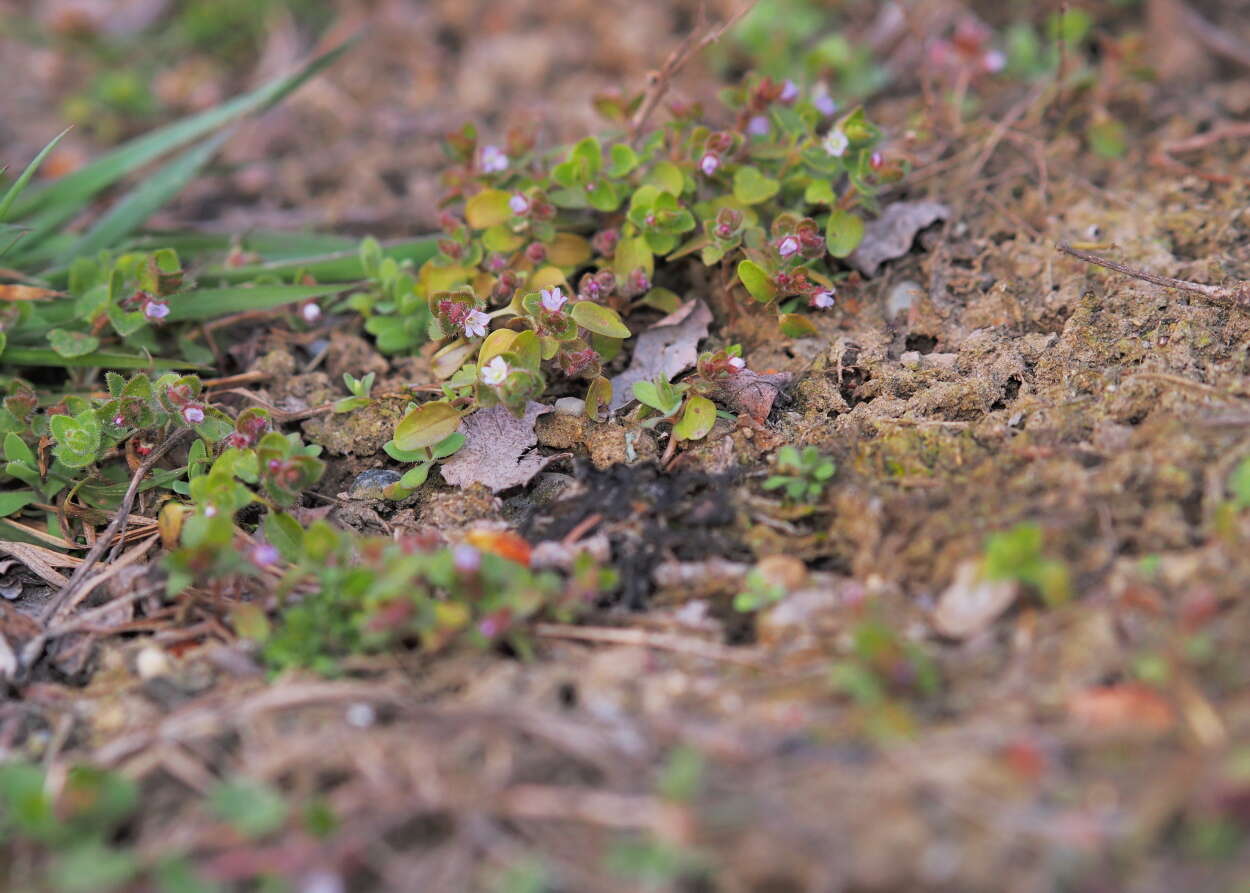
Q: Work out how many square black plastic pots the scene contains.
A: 0